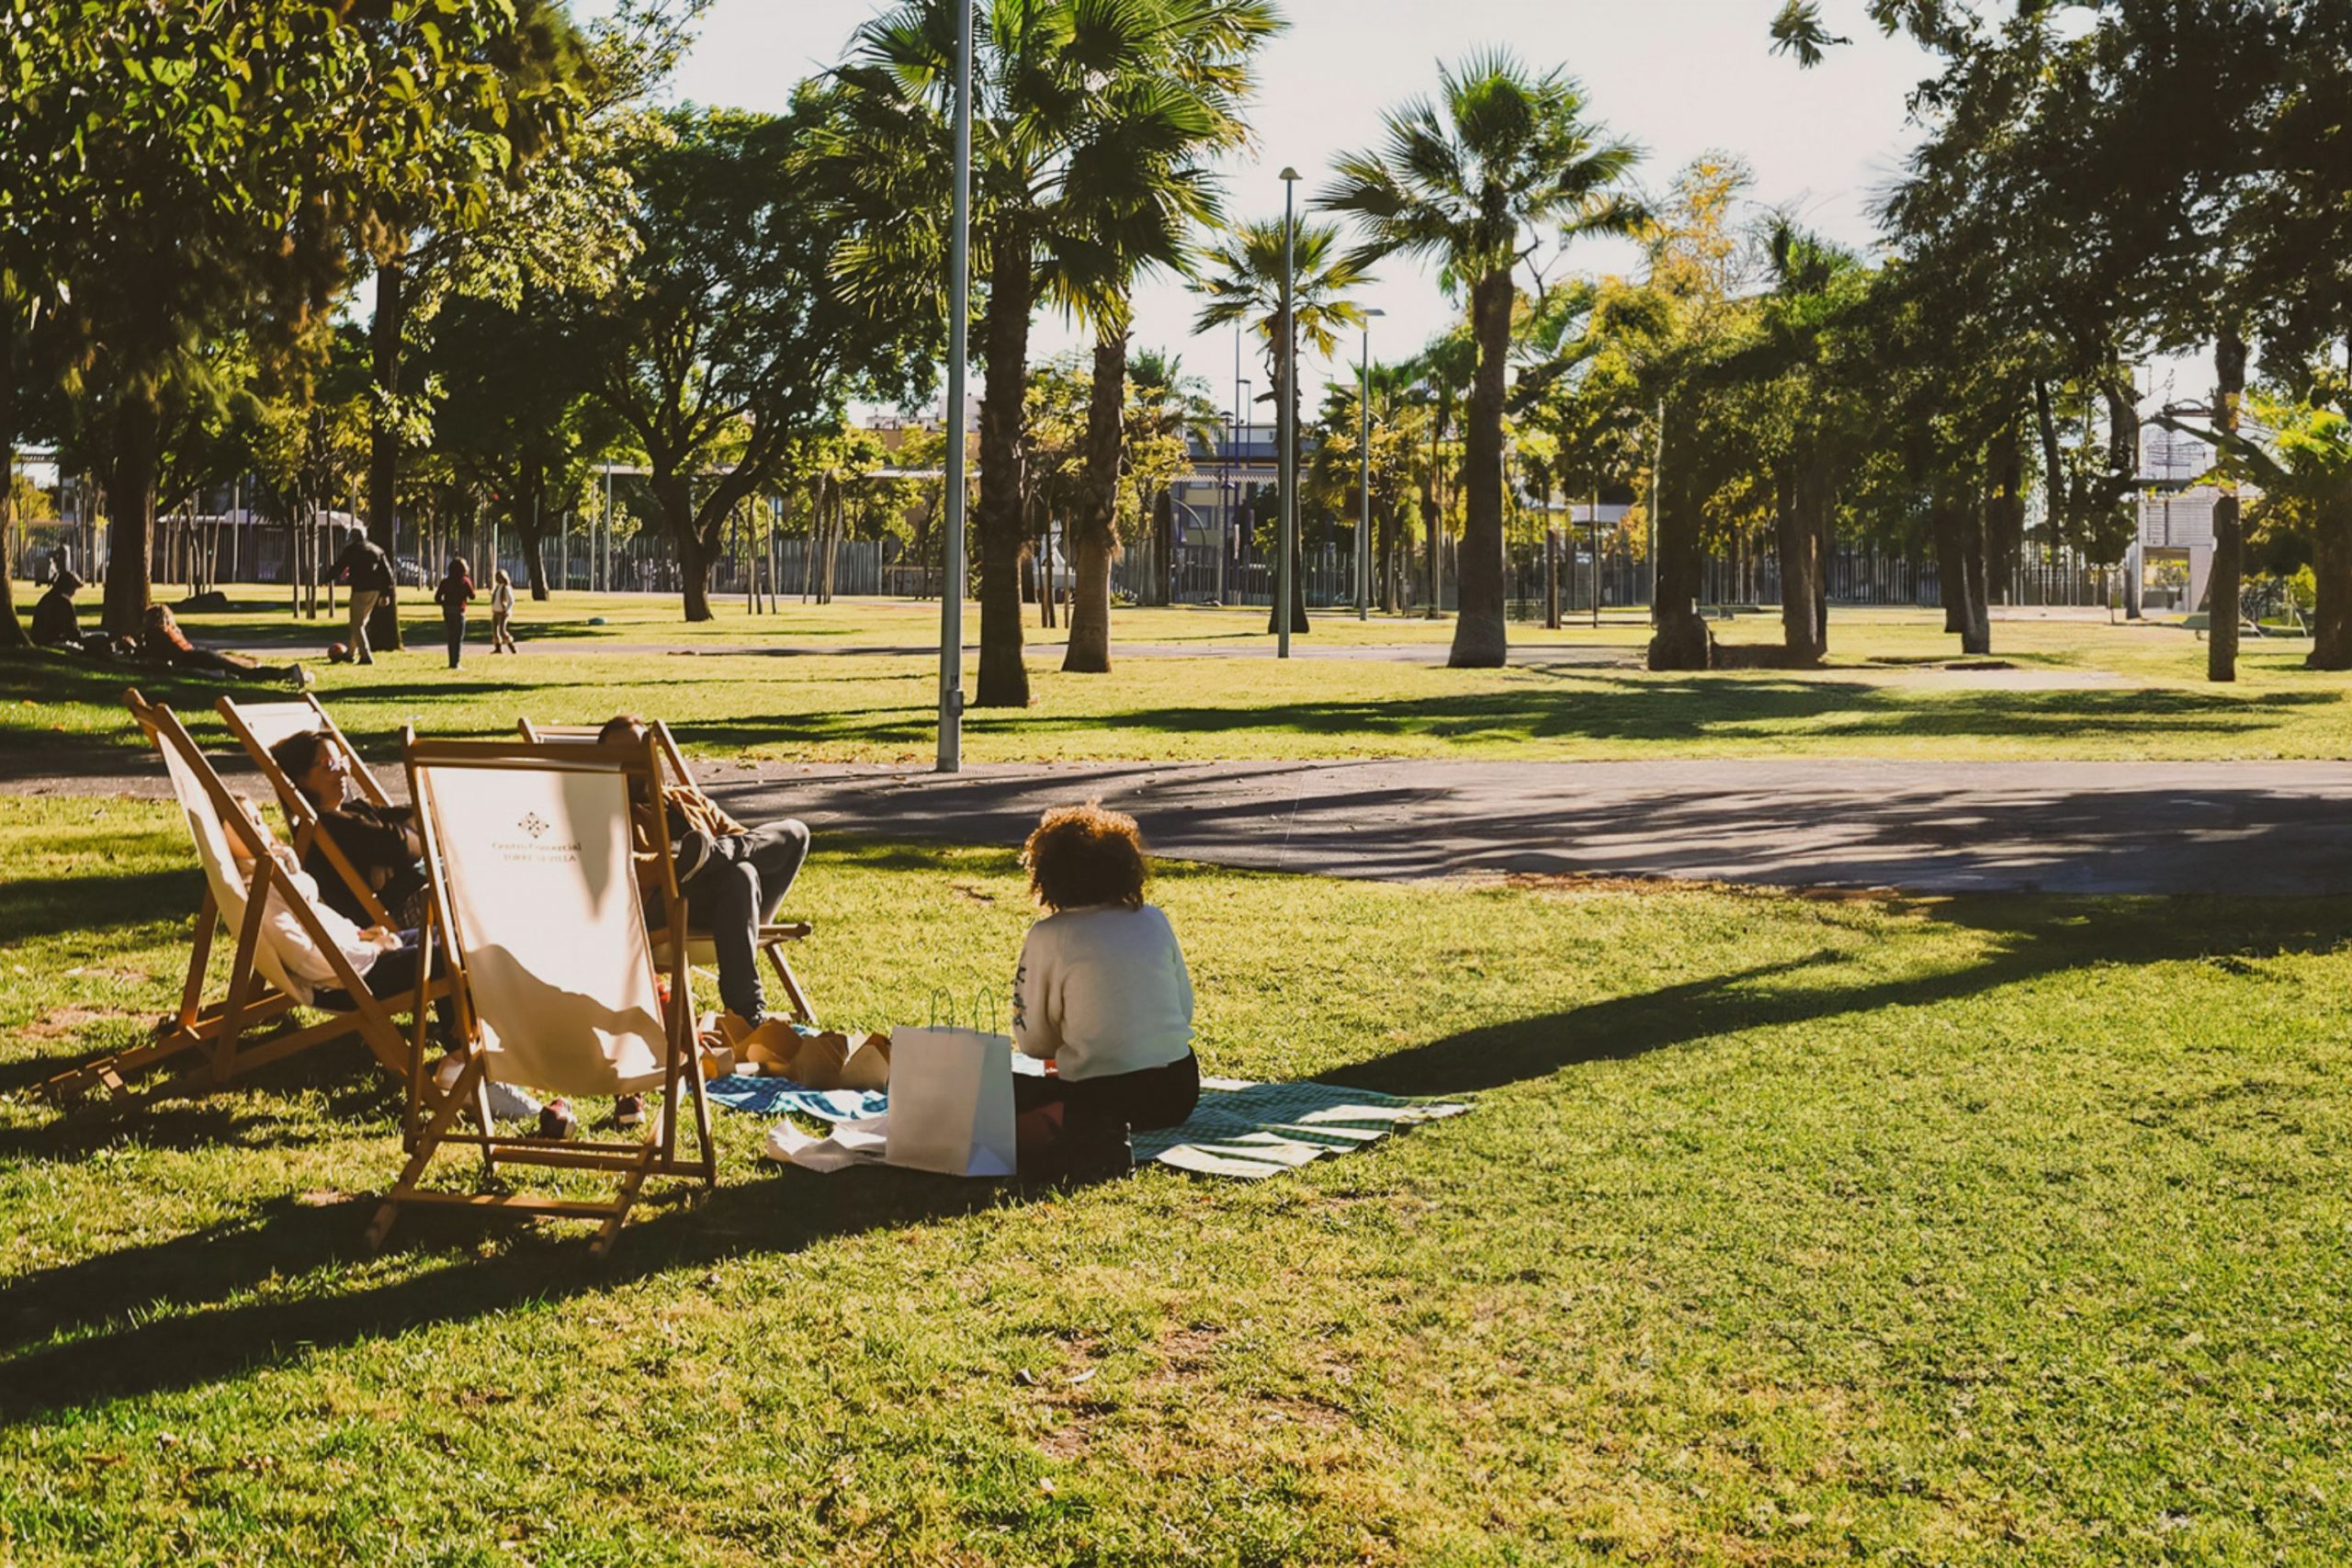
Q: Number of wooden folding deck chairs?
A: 4